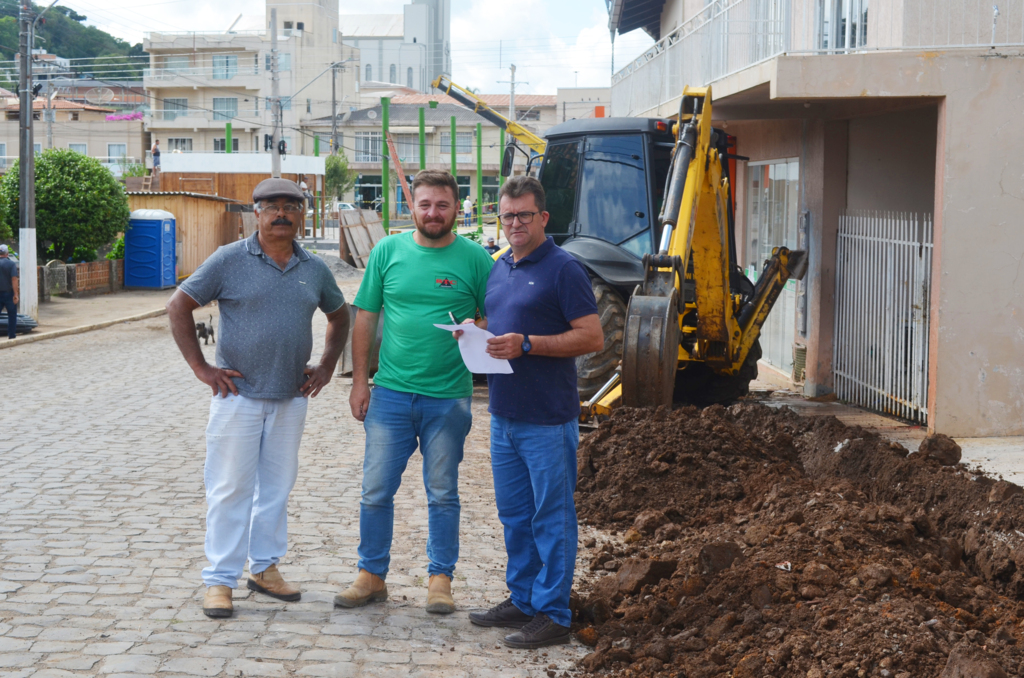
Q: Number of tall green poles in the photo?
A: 7